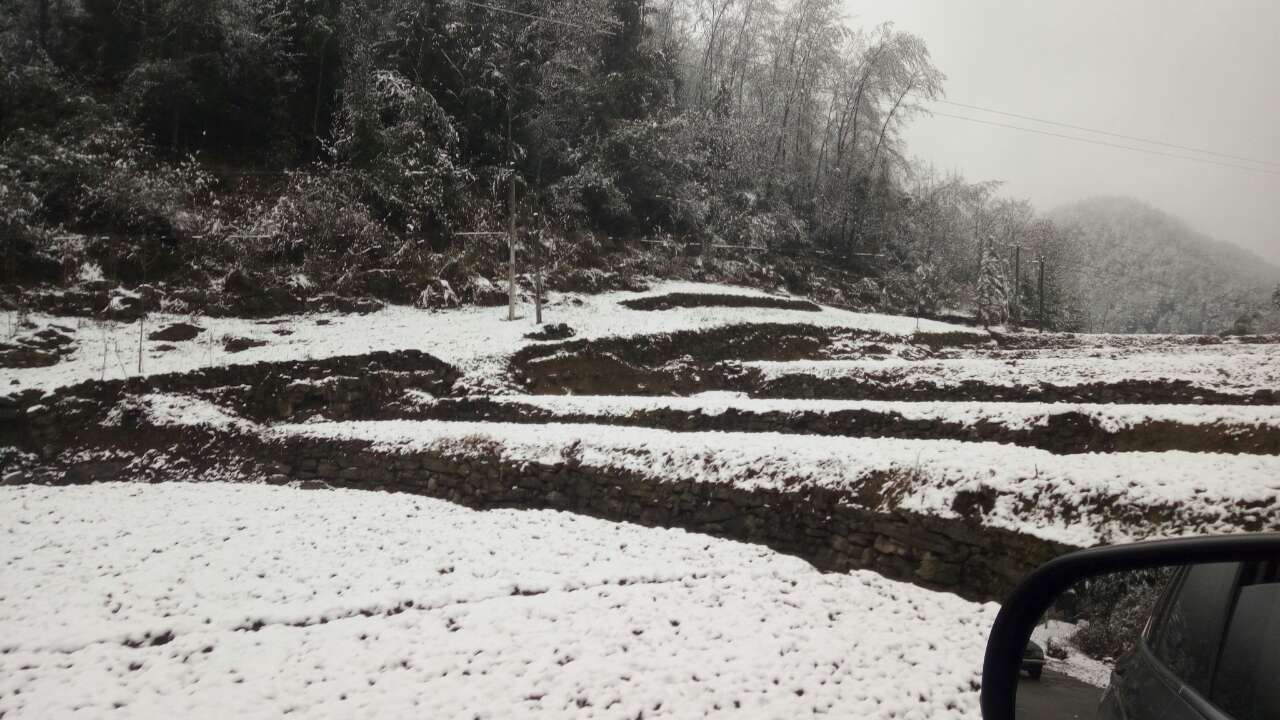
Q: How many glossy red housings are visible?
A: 0